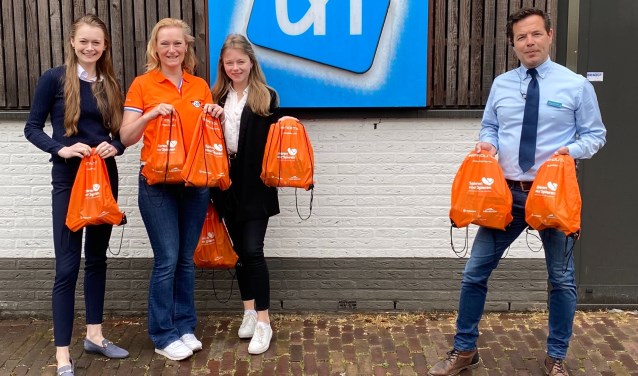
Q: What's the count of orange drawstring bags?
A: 7